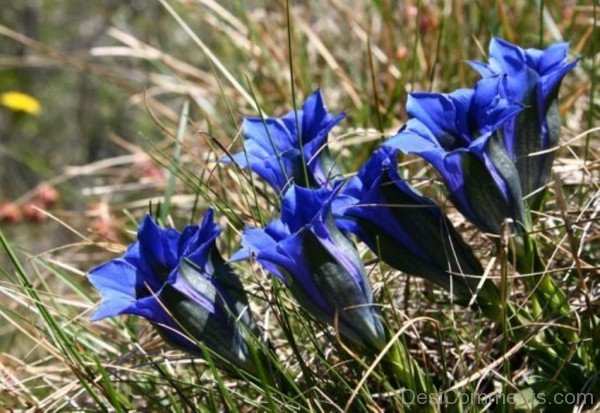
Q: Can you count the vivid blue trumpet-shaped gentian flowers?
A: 6